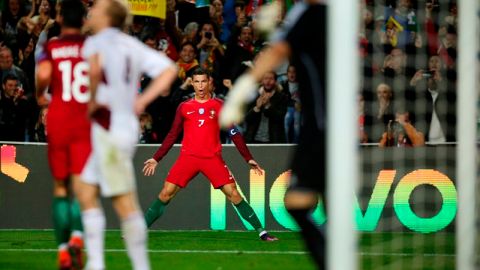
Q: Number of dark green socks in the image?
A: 4